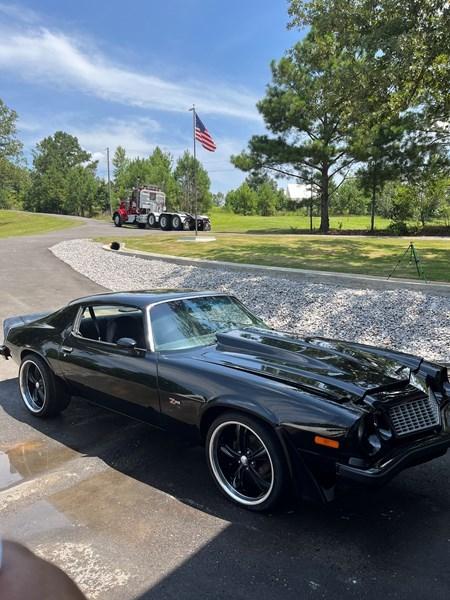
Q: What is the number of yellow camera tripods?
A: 0